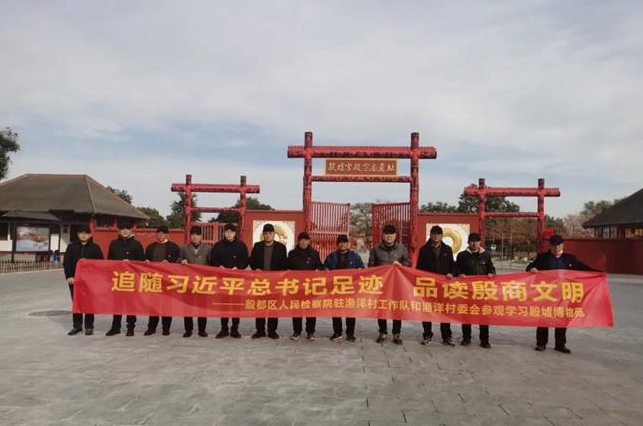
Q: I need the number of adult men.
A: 12